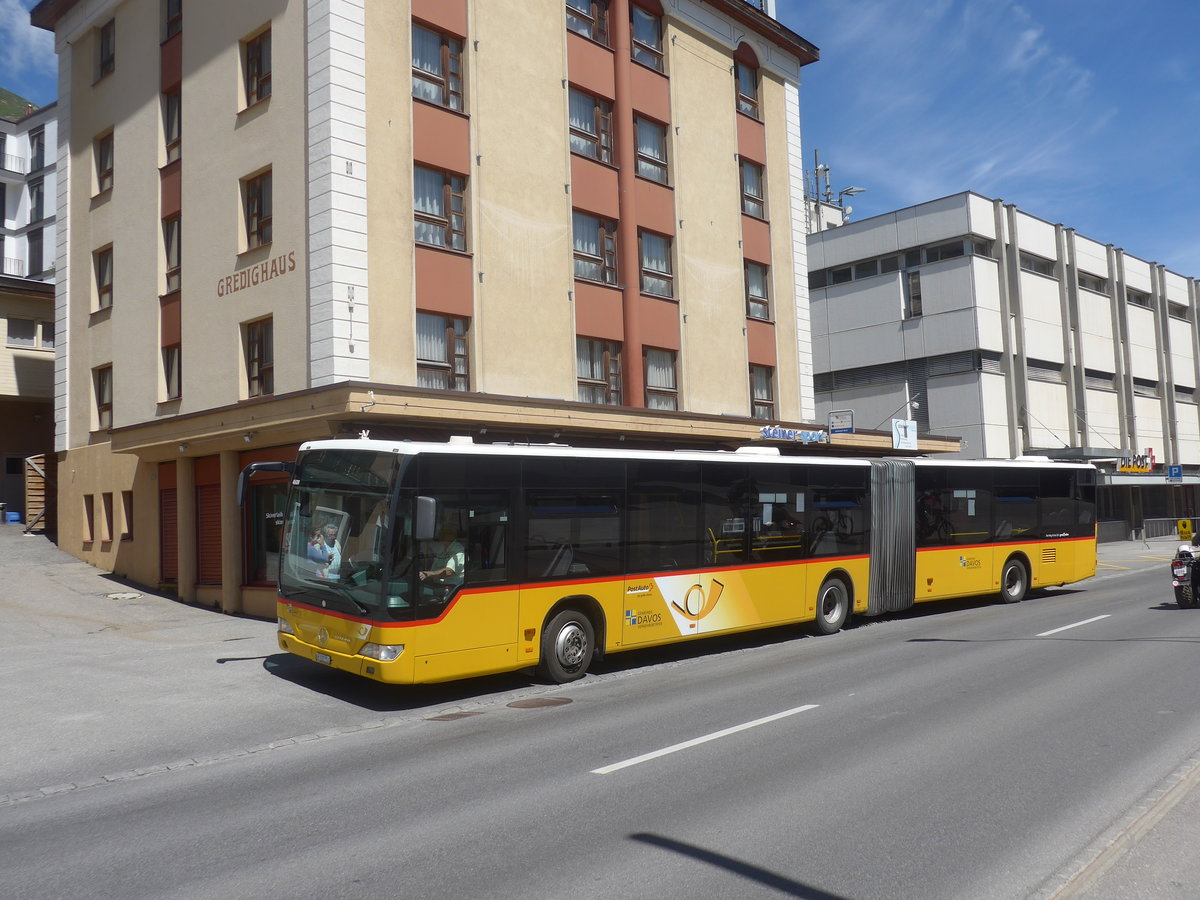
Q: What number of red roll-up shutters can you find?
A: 2